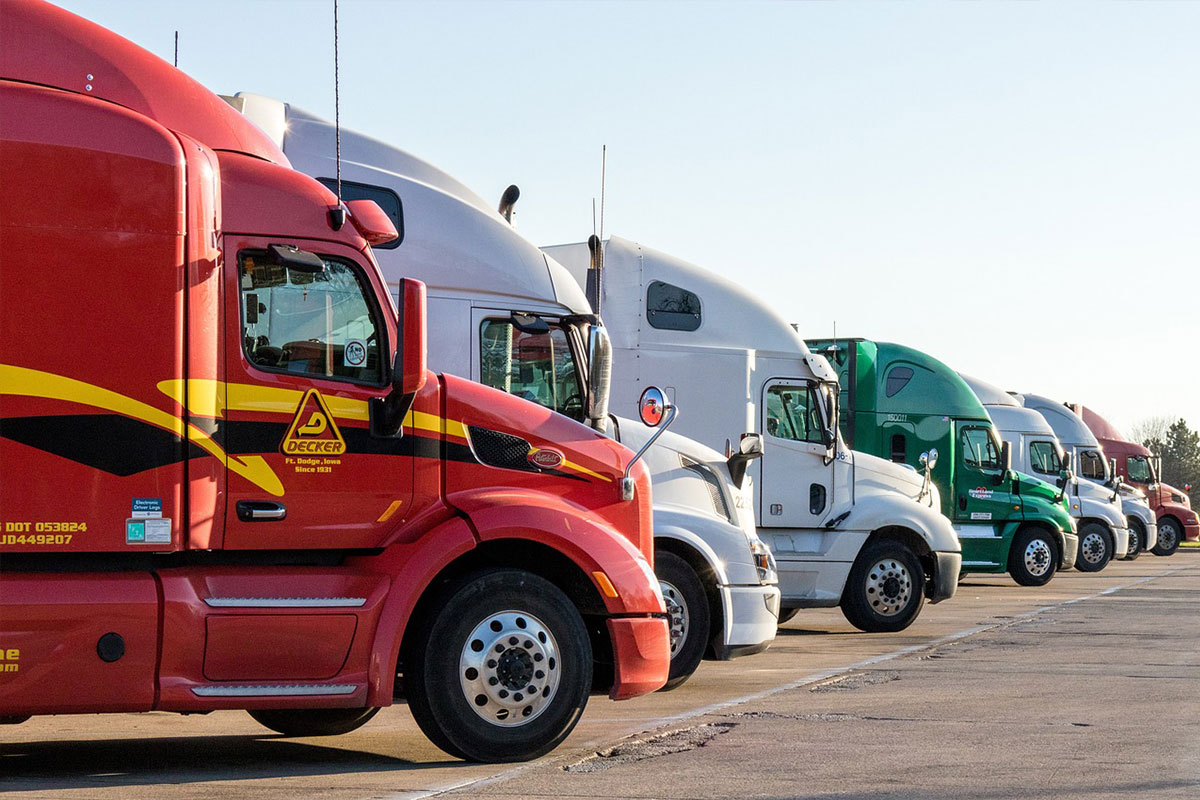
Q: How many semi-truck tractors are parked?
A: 7